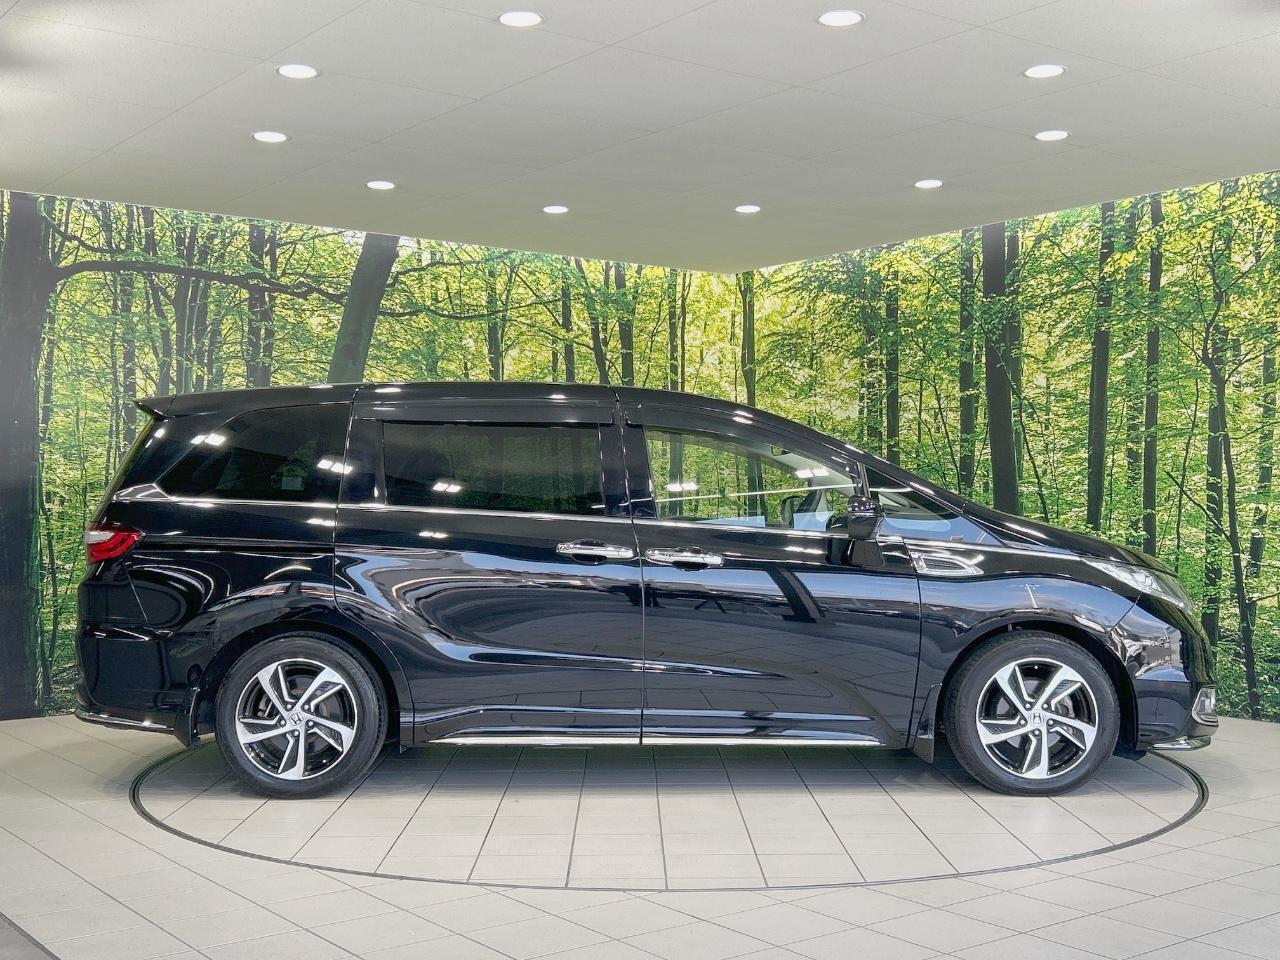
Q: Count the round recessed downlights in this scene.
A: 10